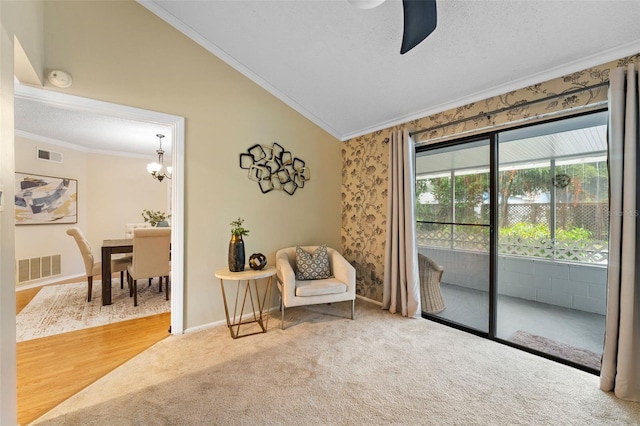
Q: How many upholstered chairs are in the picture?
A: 4